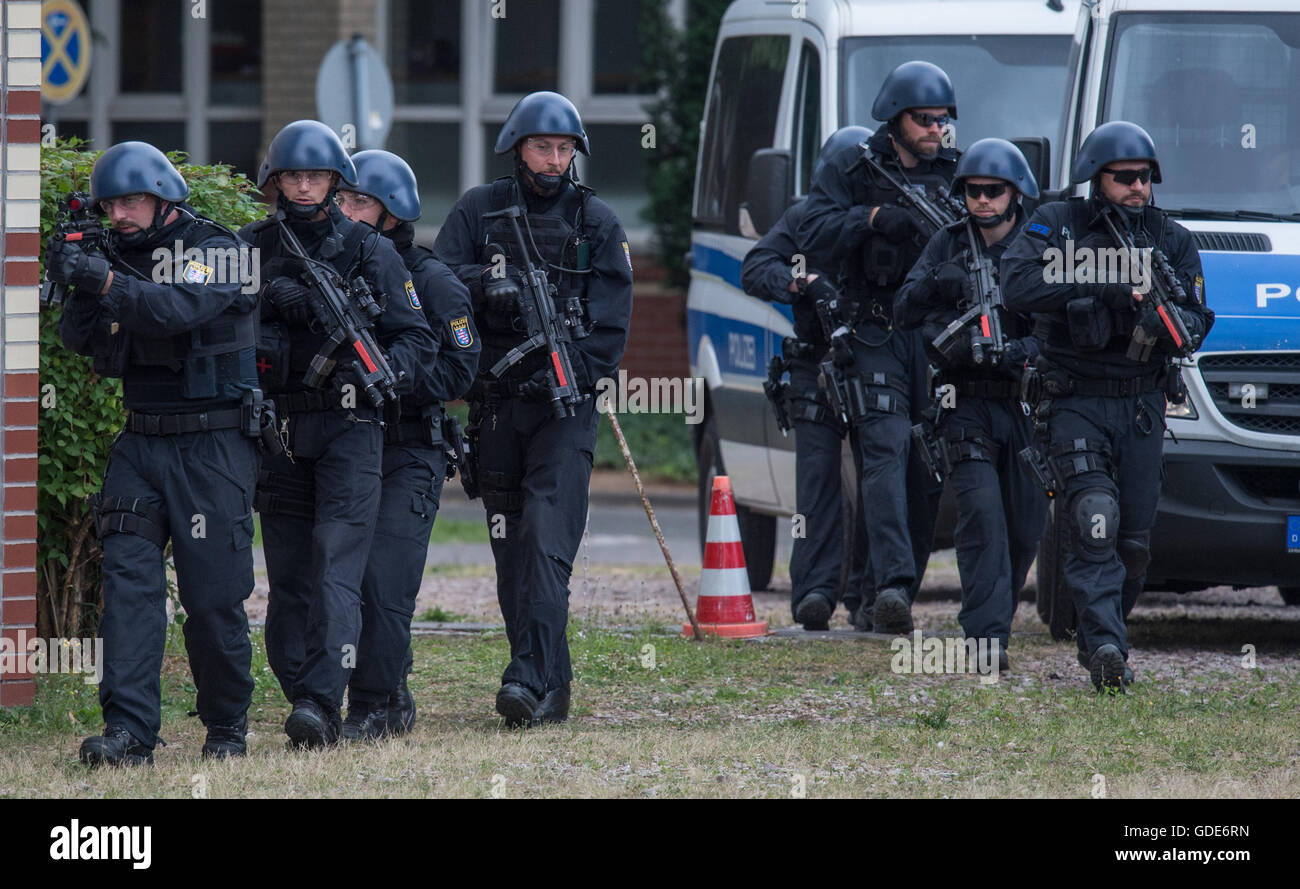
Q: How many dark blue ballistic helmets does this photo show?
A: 8